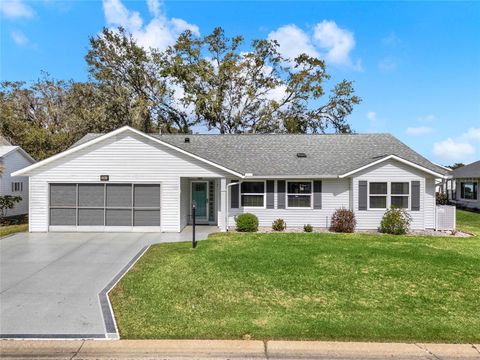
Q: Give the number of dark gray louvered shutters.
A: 6